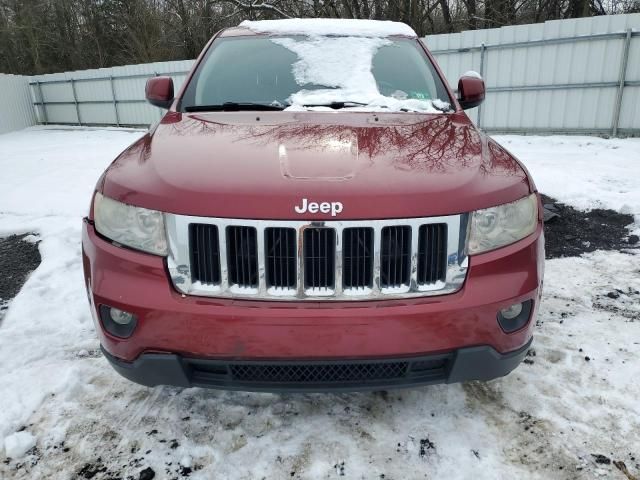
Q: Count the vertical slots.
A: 7